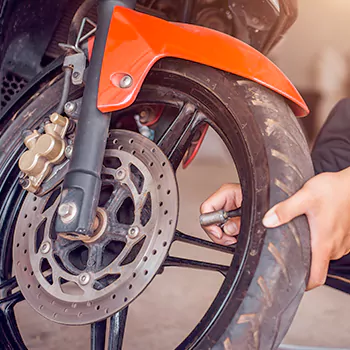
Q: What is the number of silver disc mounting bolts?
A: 4